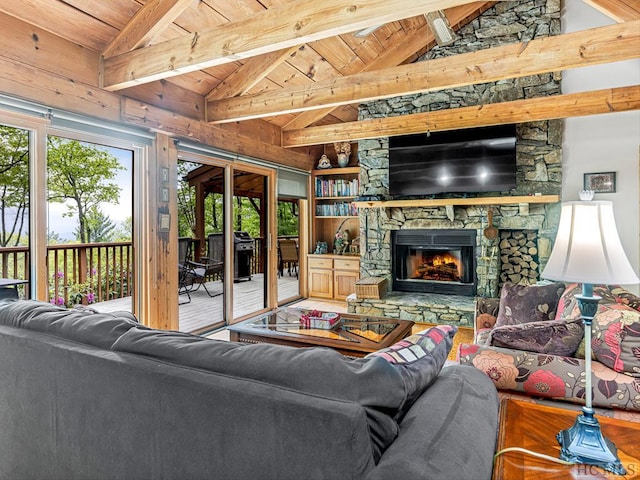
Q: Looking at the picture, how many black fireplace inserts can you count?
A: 1